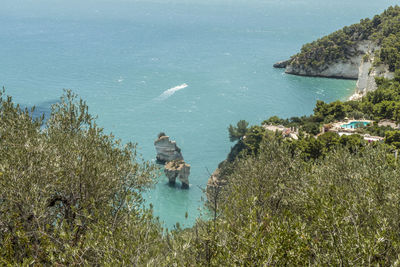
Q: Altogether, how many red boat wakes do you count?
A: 0